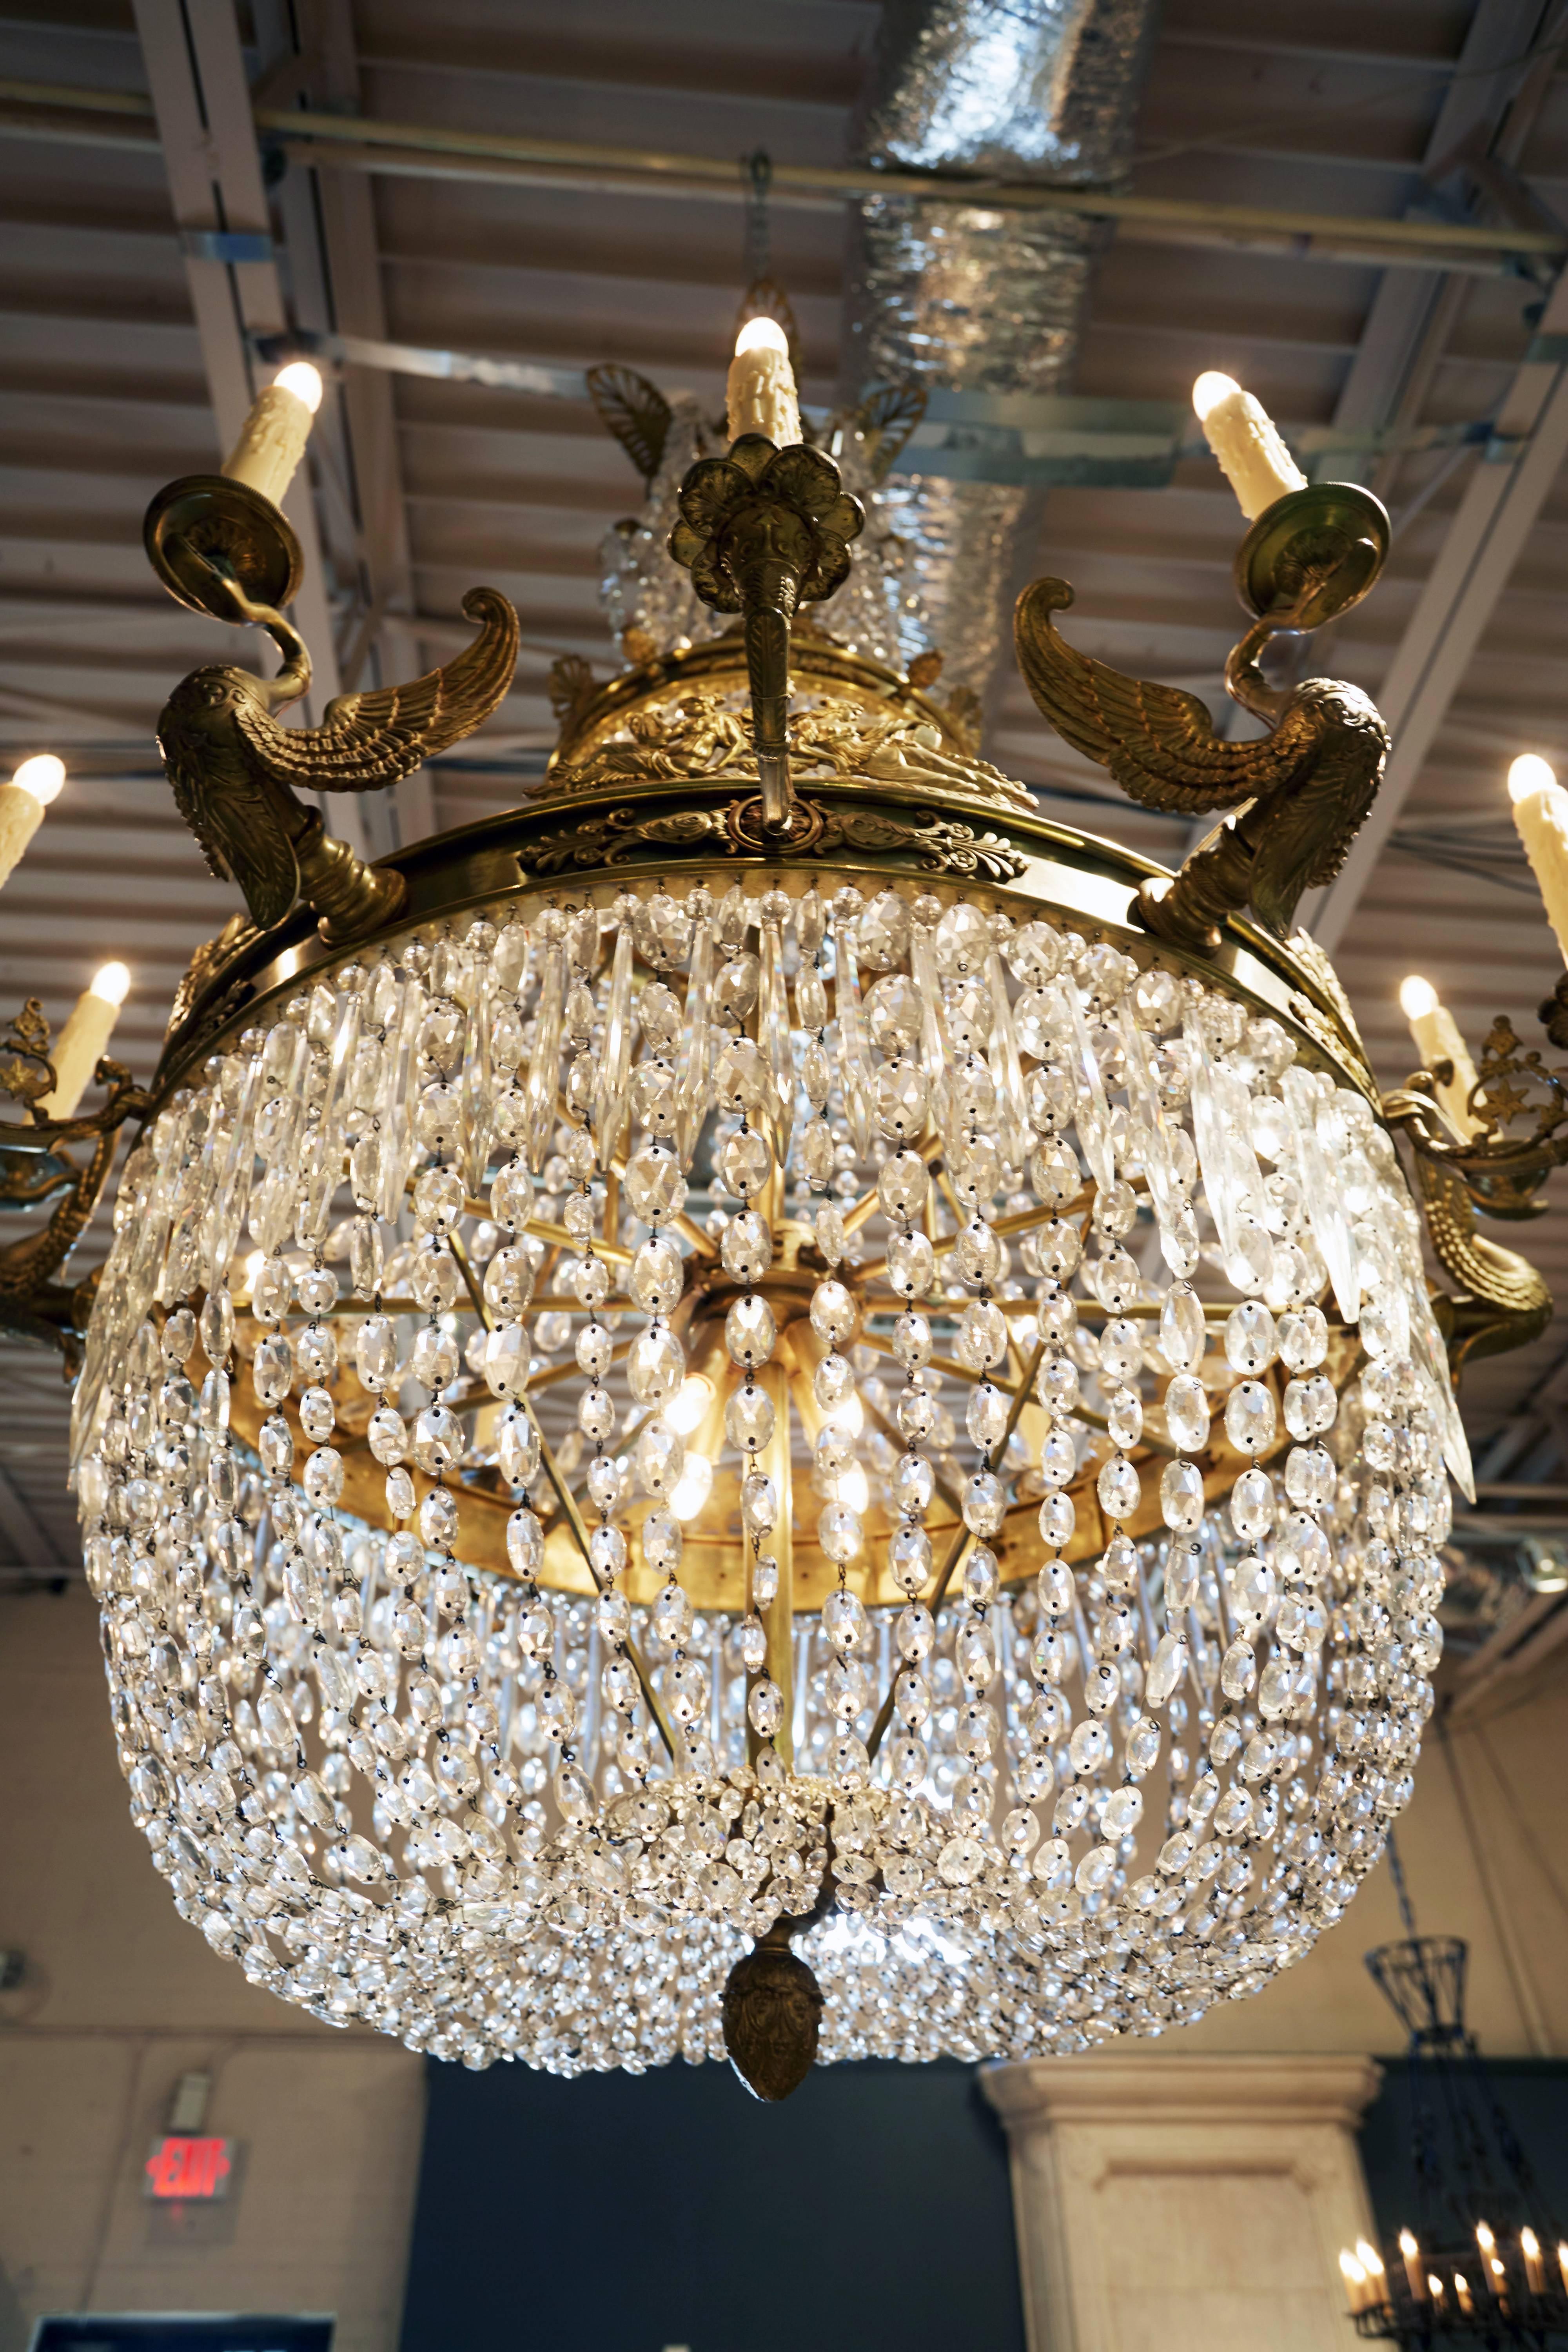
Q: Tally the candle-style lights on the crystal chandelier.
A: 7